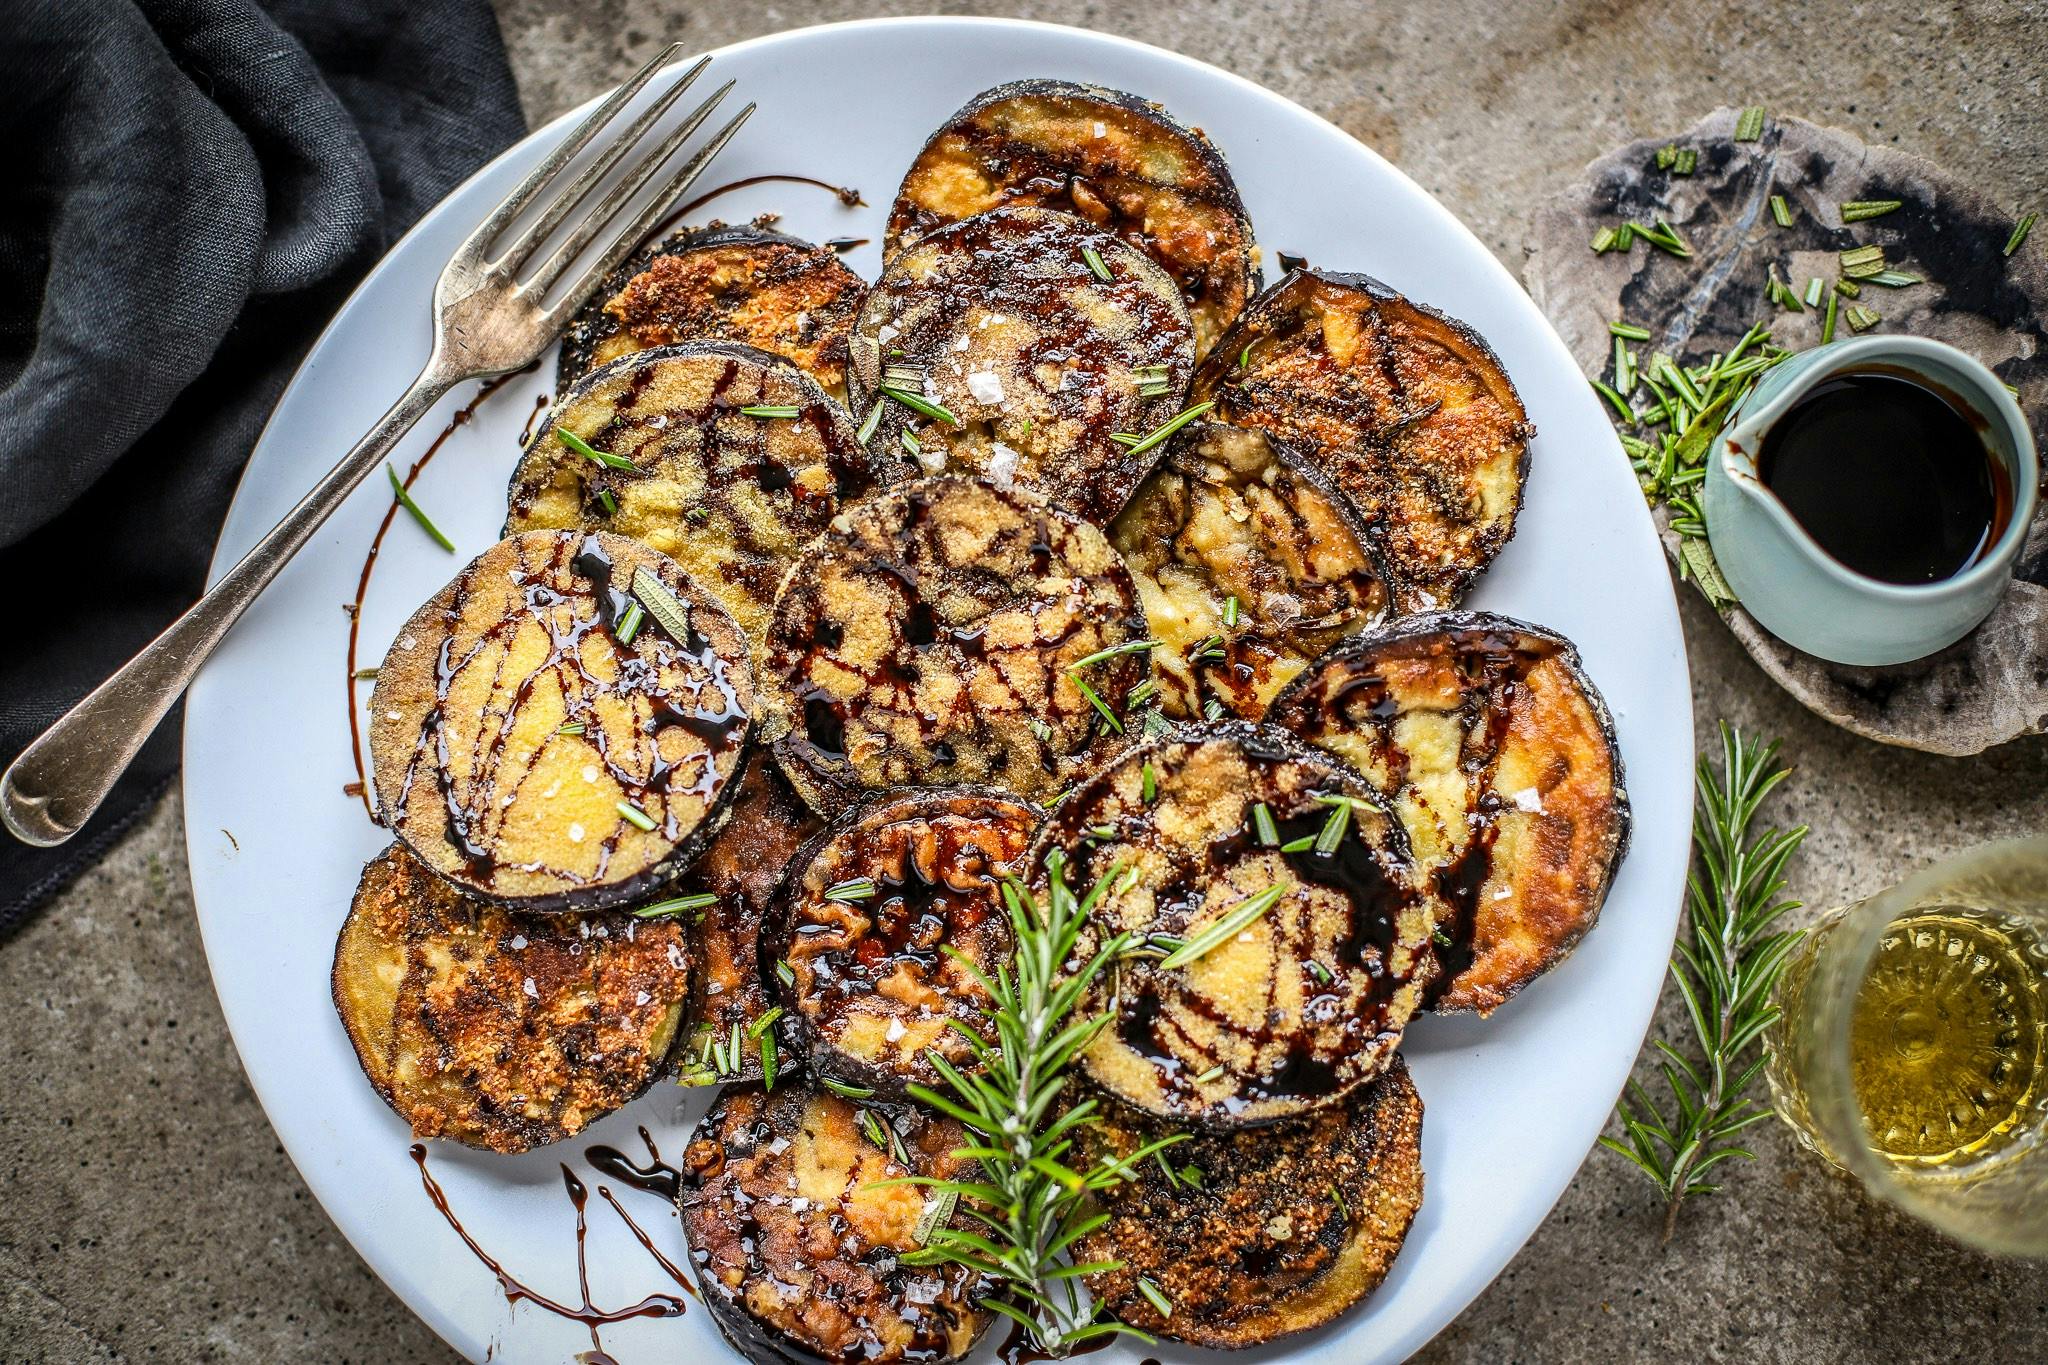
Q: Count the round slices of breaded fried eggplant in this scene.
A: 15